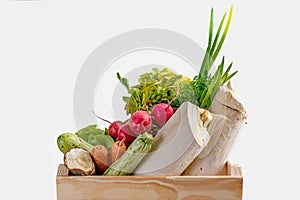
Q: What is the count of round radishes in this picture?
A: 4